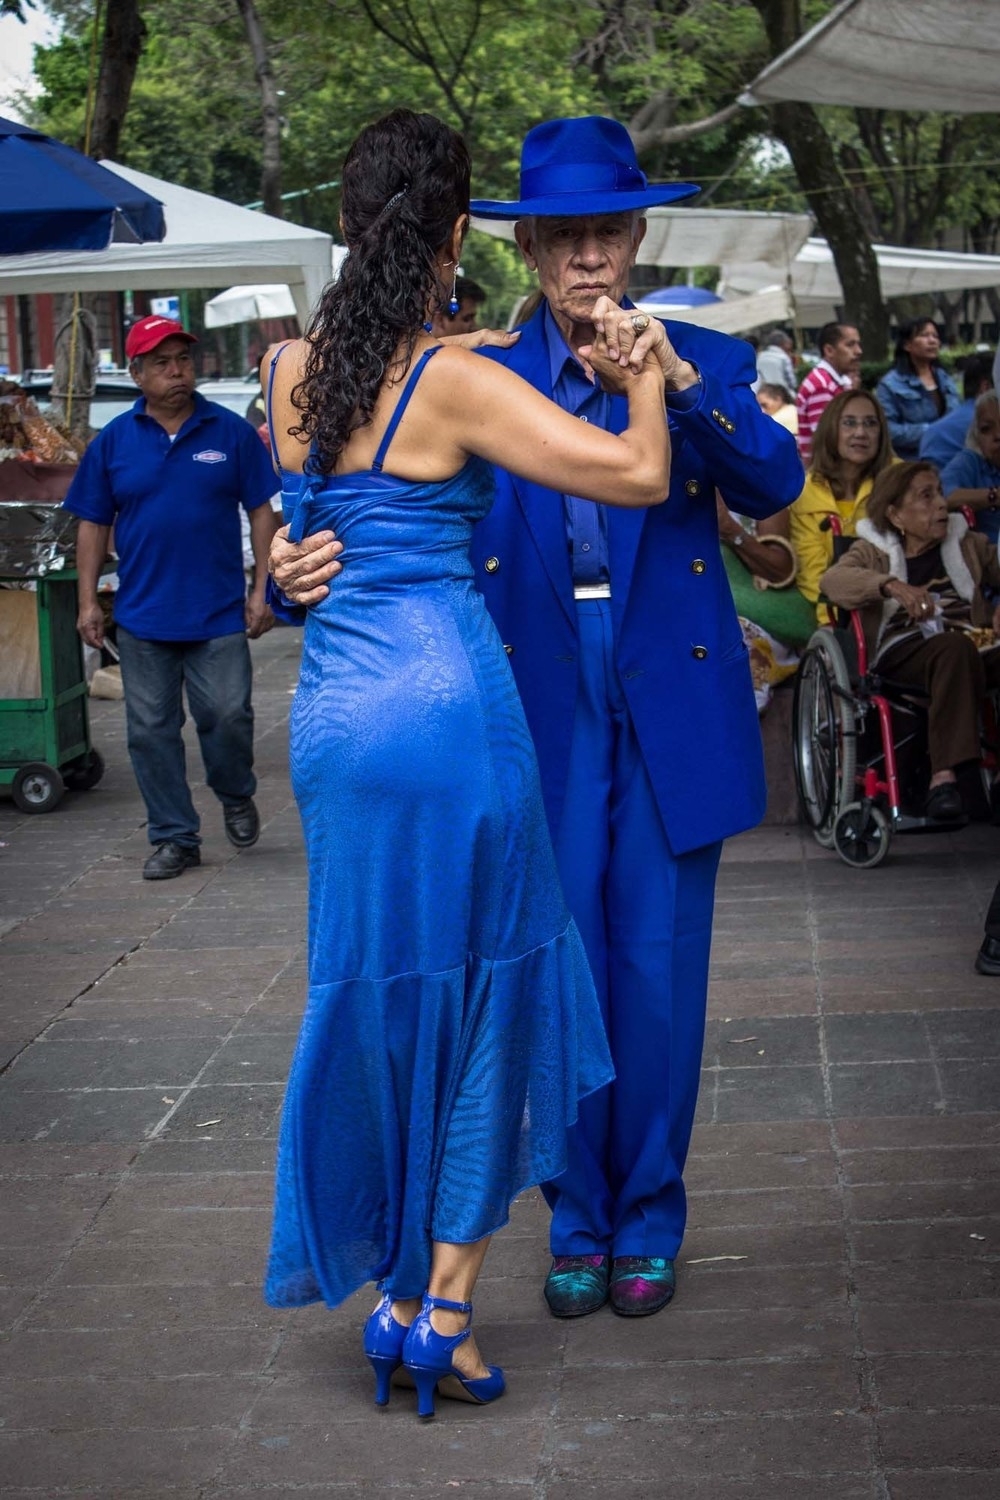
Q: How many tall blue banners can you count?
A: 0